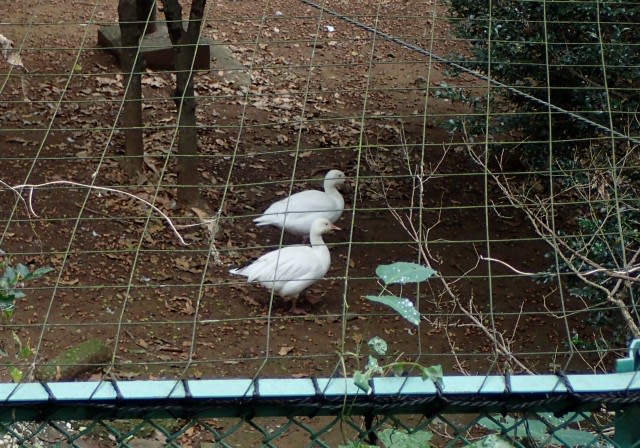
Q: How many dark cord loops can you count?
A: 9